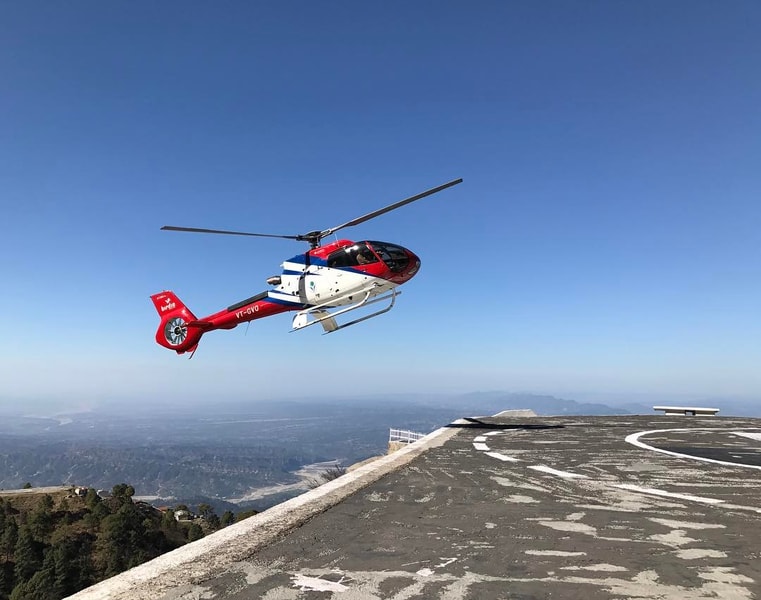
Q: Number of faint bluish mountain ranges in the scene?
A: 1